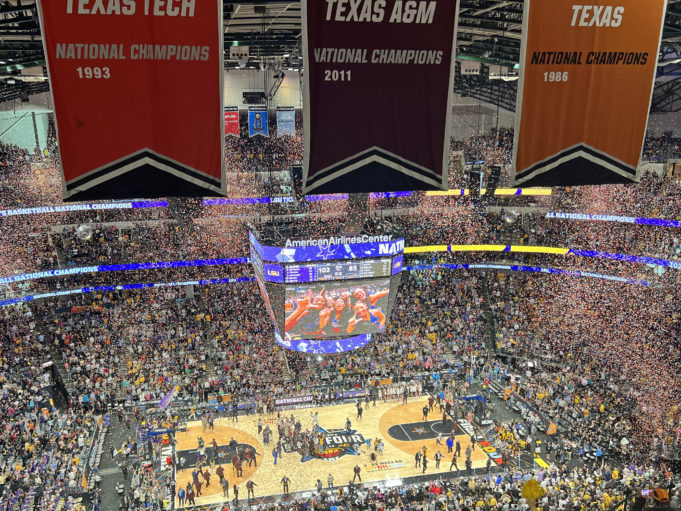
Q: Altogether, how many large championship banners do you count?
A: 3